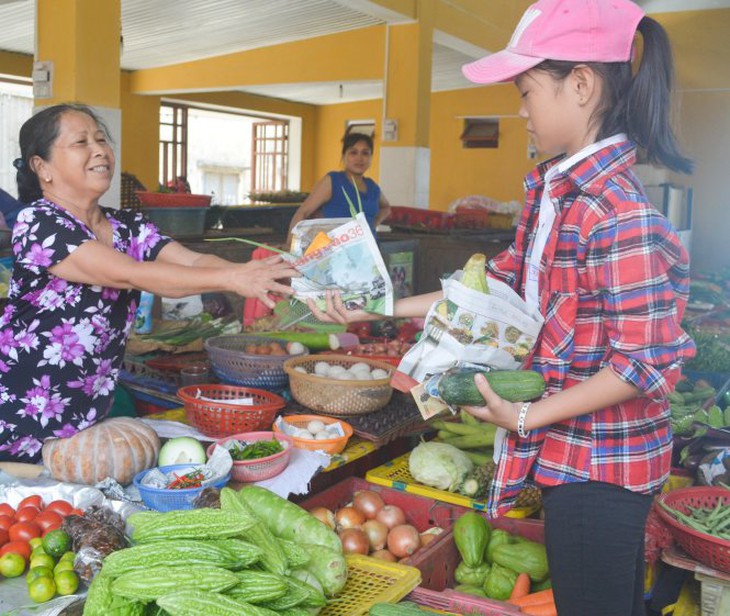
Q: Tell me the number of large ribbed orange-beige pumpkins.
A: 1